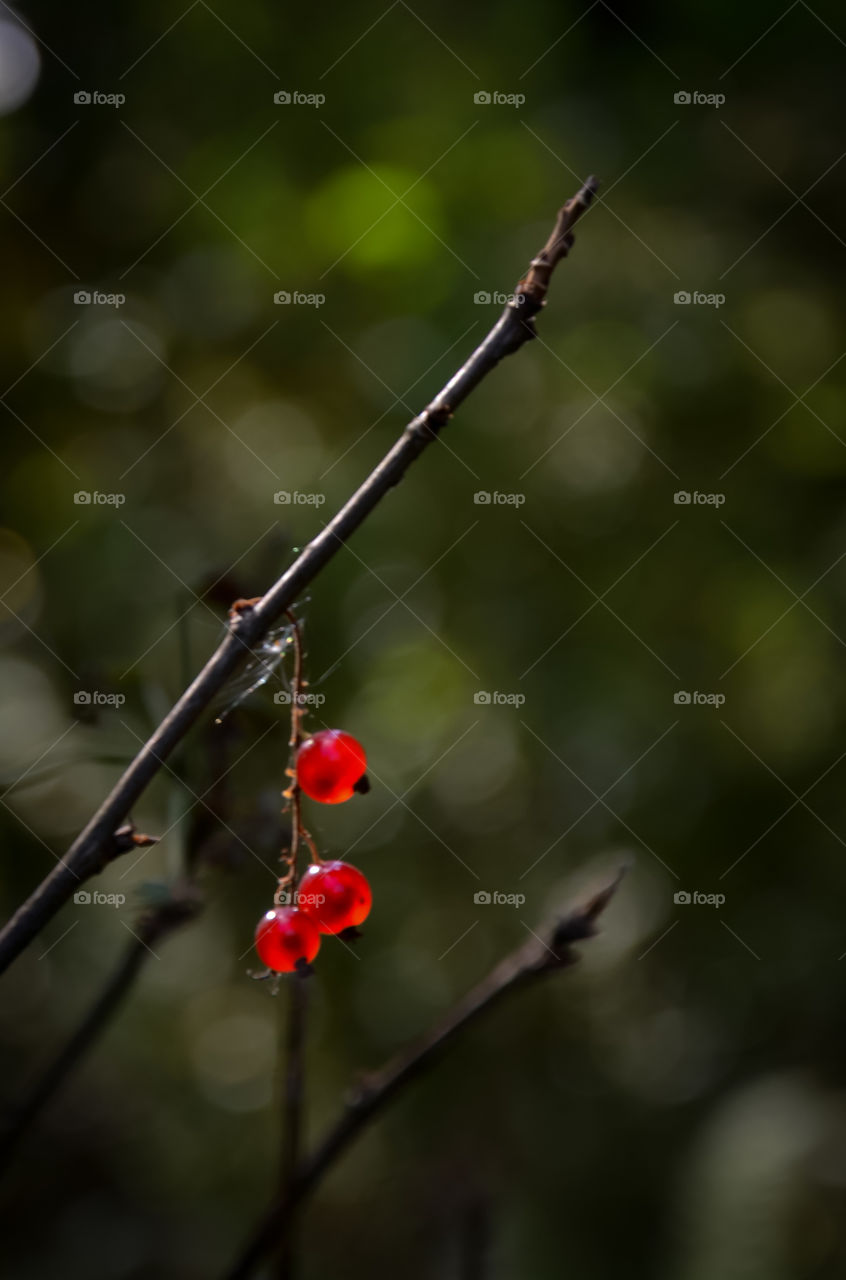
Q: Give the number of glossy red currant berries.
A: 3